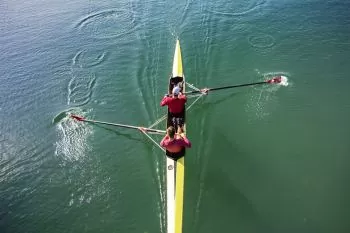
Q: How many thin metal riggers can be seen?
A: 2